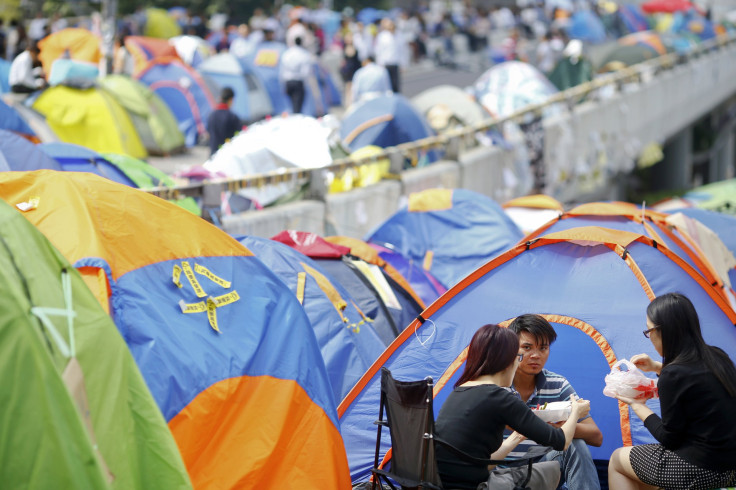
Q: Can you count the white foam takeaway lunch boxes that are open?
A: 1